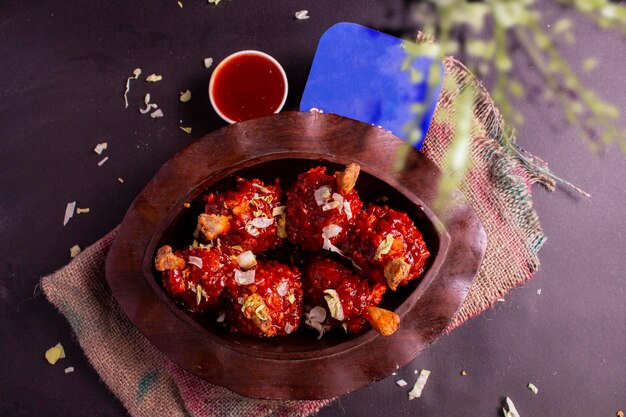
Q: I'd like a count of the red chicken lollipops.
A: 6